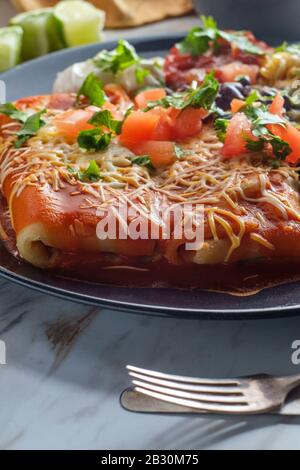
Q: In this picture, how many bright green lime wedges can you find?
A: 3